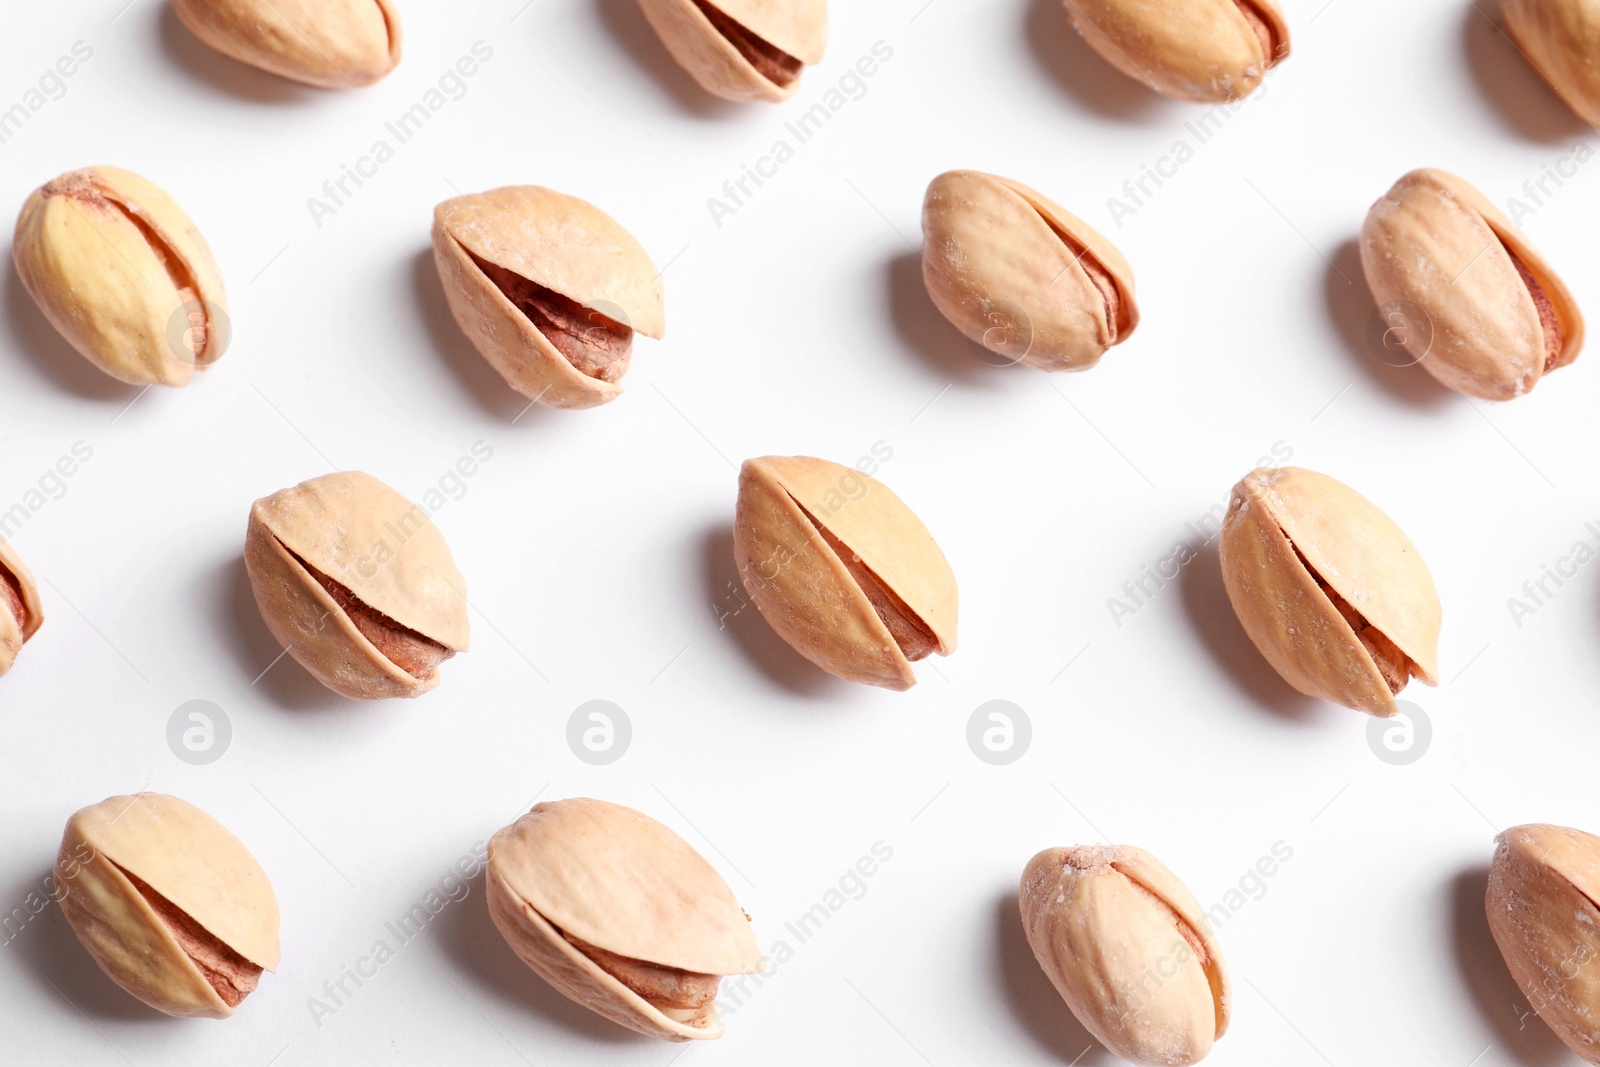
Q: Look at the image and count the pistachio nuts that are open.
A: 15